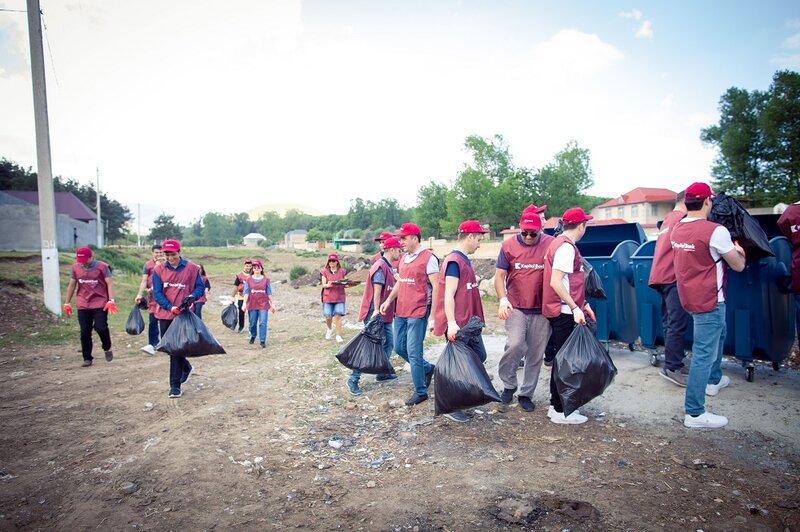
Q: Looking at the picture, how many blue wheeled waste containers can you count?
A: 2